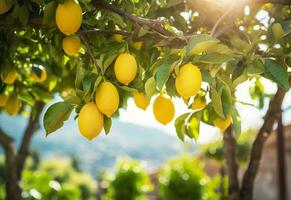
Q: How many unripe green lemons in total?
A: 0